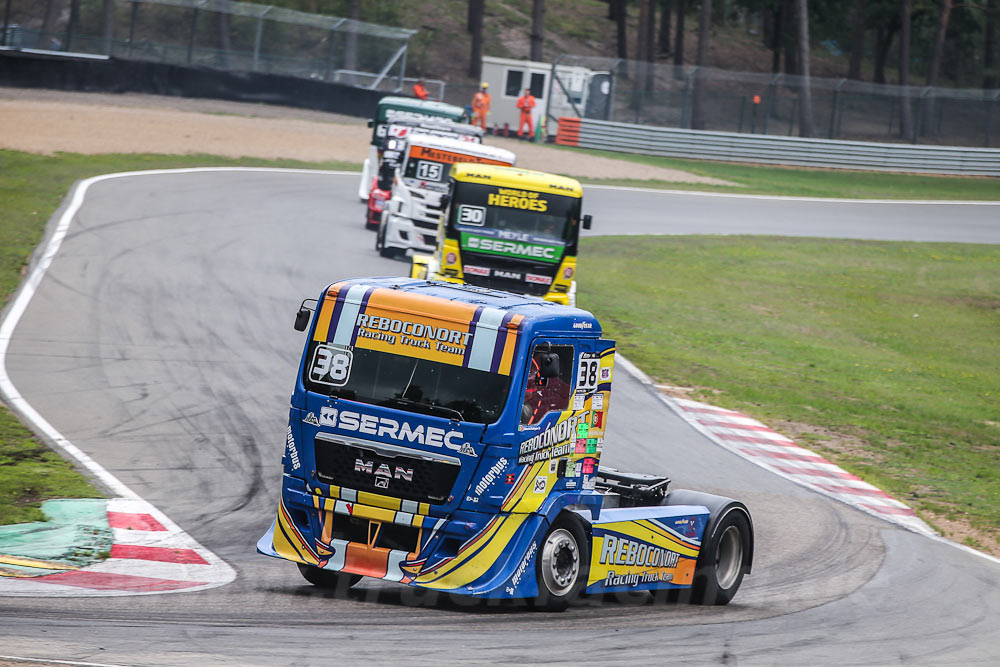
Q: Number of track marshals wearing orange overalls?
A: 3